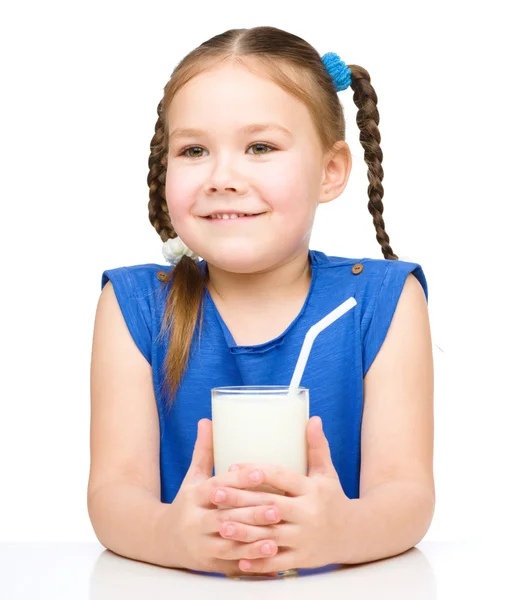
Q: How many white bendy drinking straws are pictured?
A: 1